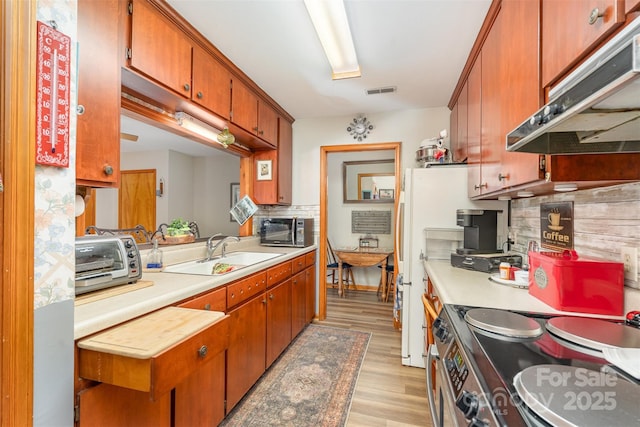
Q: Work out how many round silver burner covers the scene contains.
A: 3